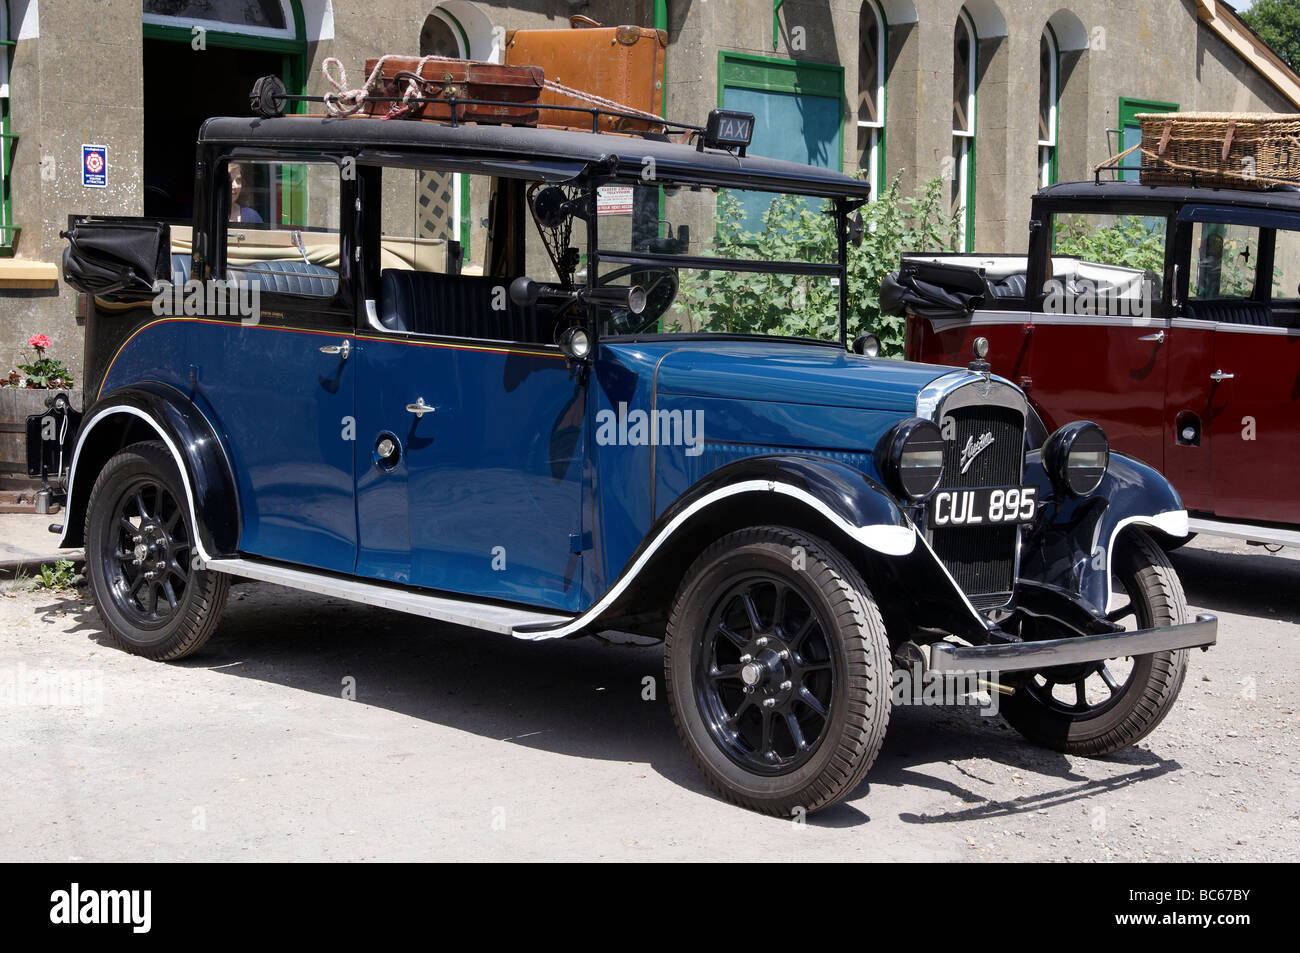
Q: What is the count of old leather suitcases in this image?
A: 2